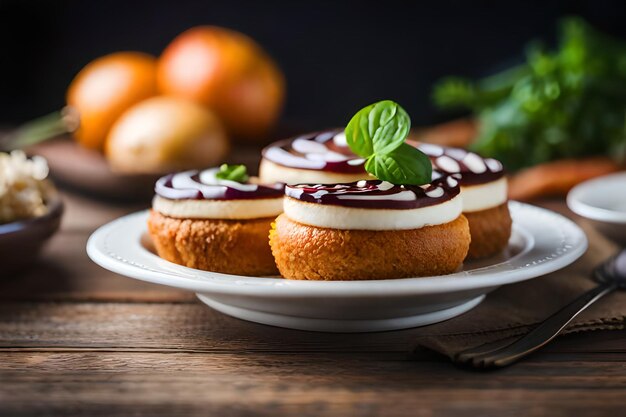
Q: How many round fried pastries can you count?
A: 4